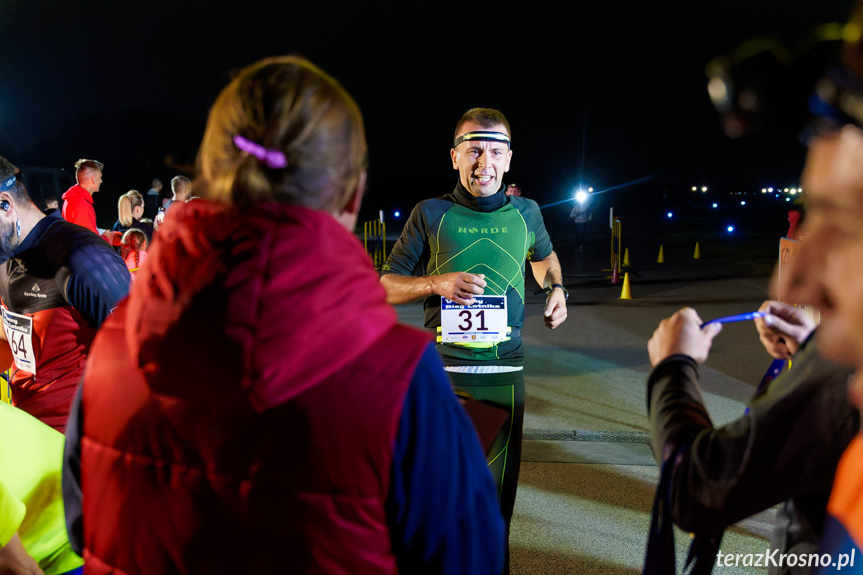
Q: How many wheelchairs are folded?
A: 0